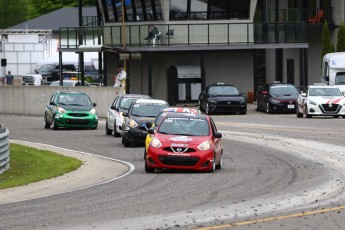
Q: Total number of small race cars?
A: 5